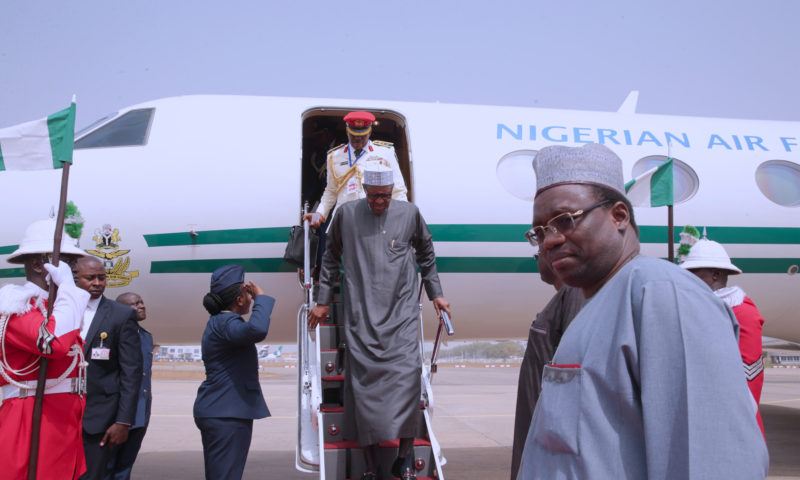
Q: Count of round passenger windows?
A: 3